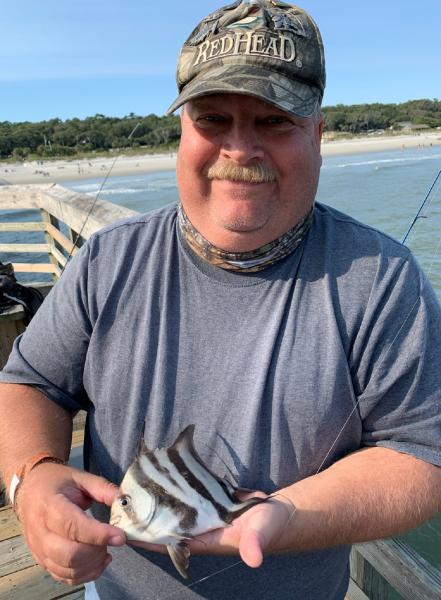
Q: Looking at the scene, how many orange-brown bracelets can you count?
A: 1